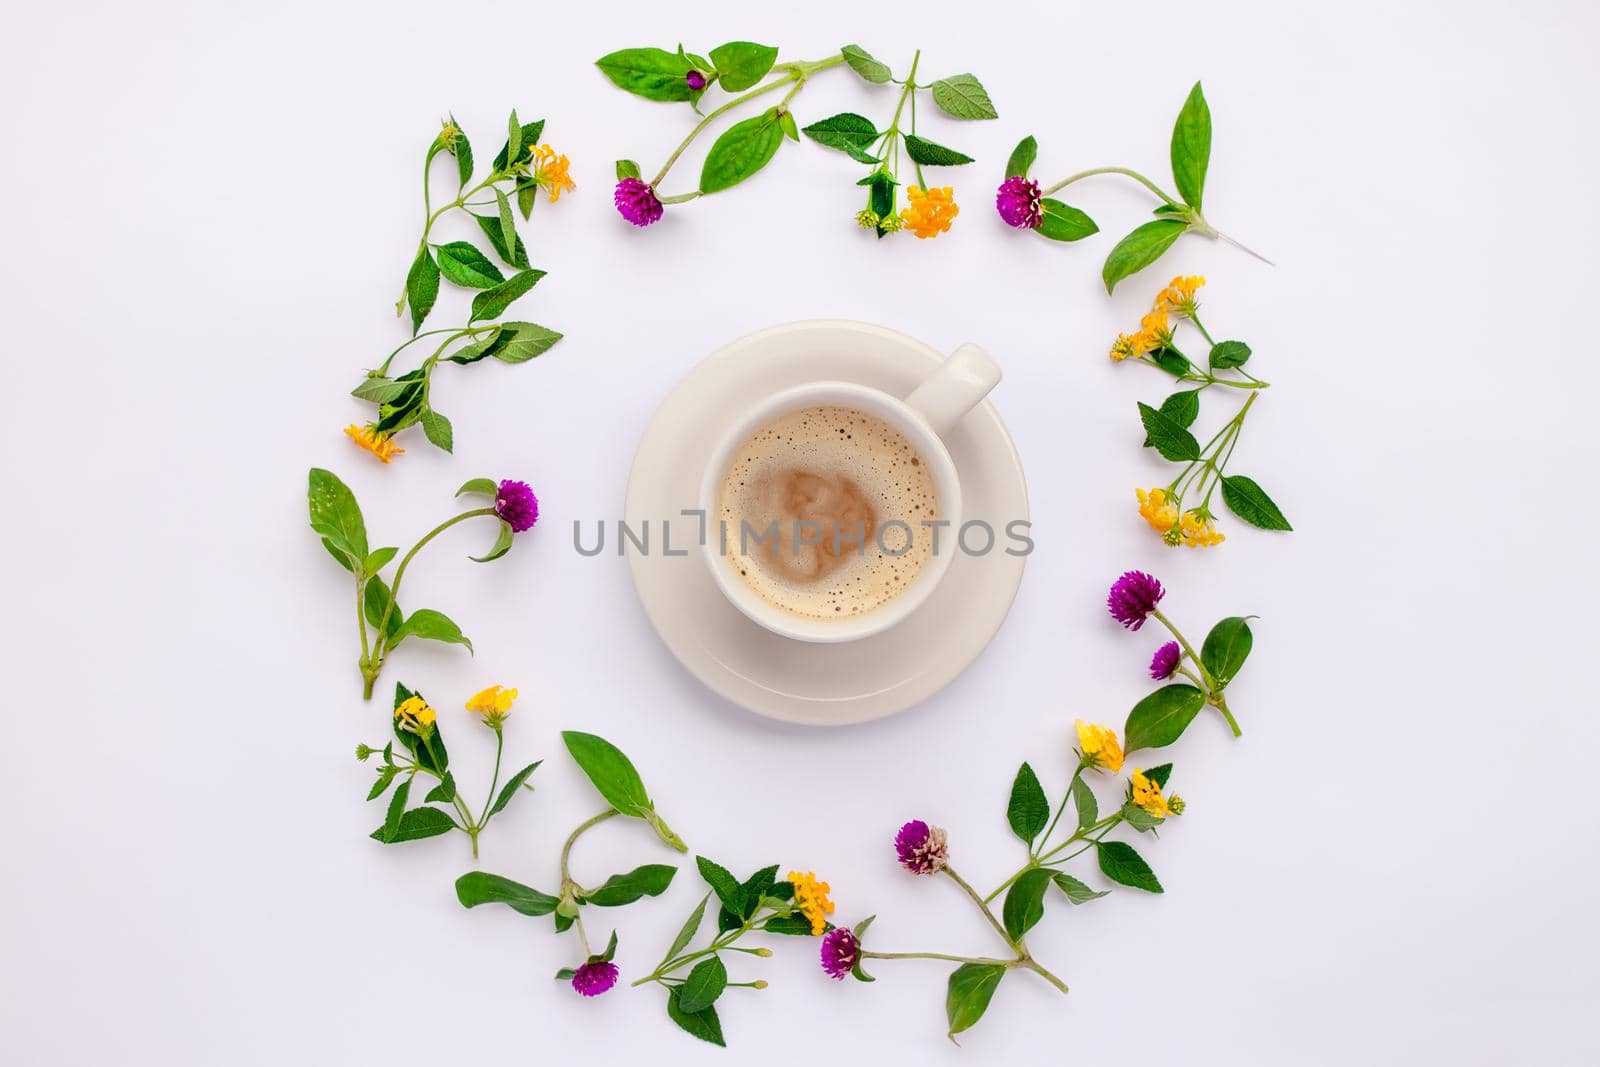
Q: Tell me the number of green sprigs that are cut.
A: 14